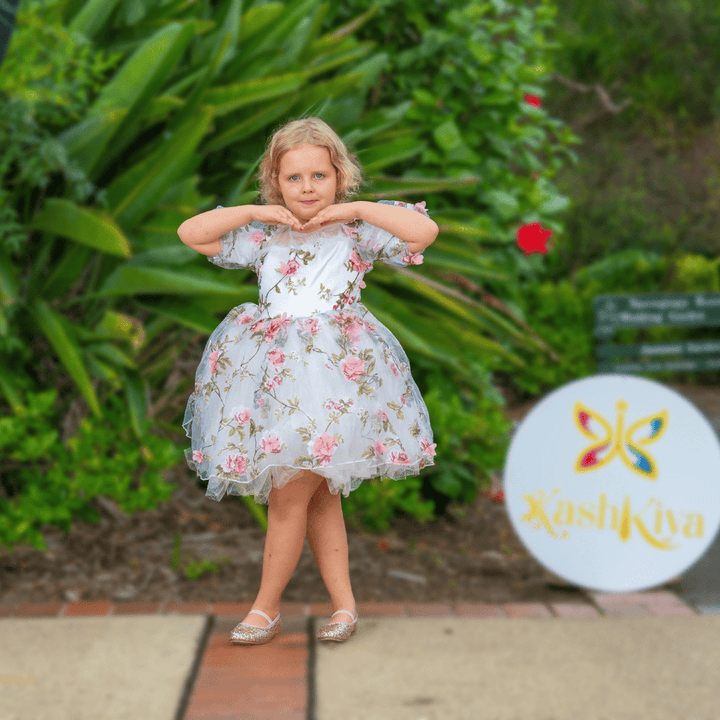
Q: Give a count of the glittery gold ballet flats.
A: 2